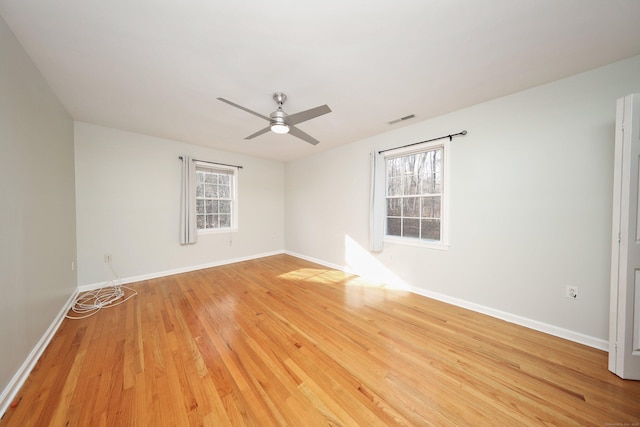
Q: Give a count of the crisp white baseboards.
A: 3